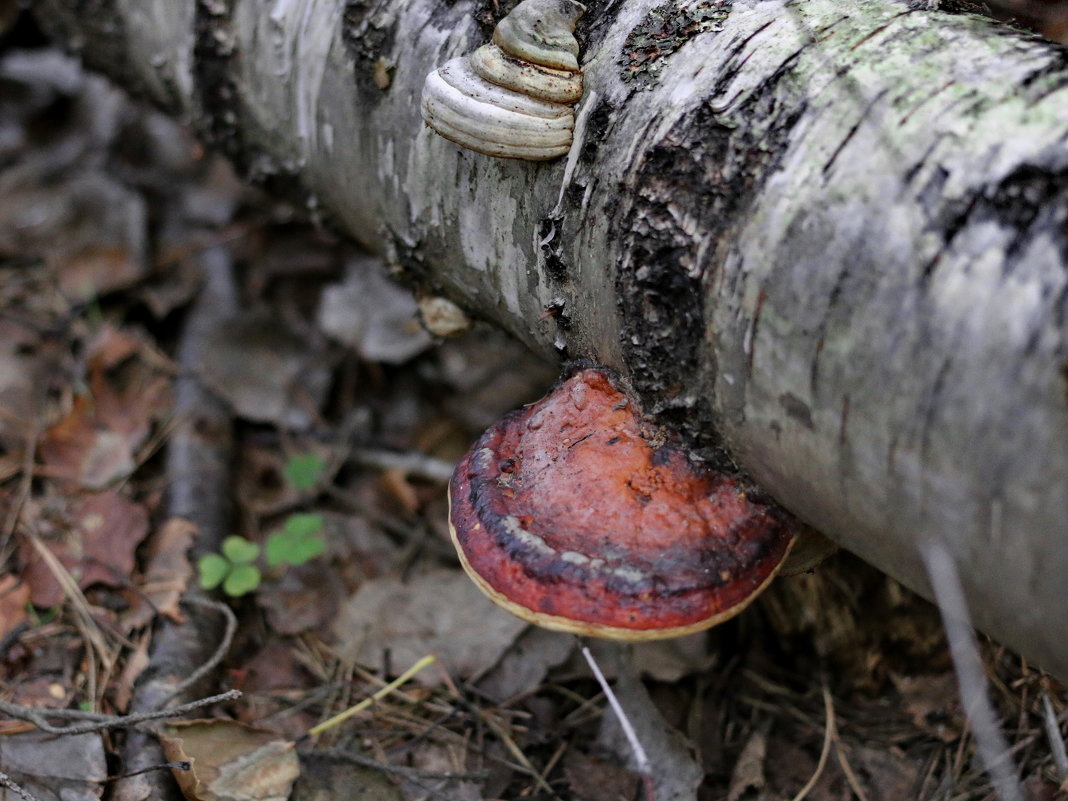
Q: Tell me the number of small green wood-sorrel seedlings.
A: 3